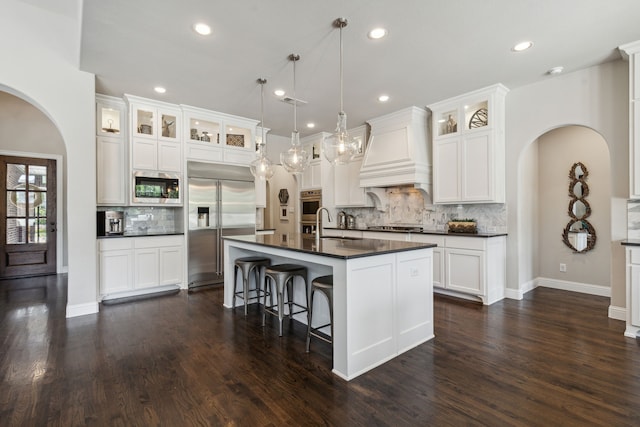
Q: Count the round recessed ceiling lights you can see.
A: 7